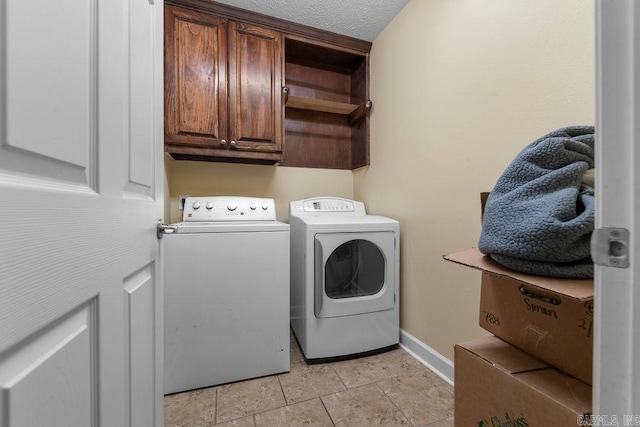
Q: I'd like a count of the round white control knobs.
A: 5